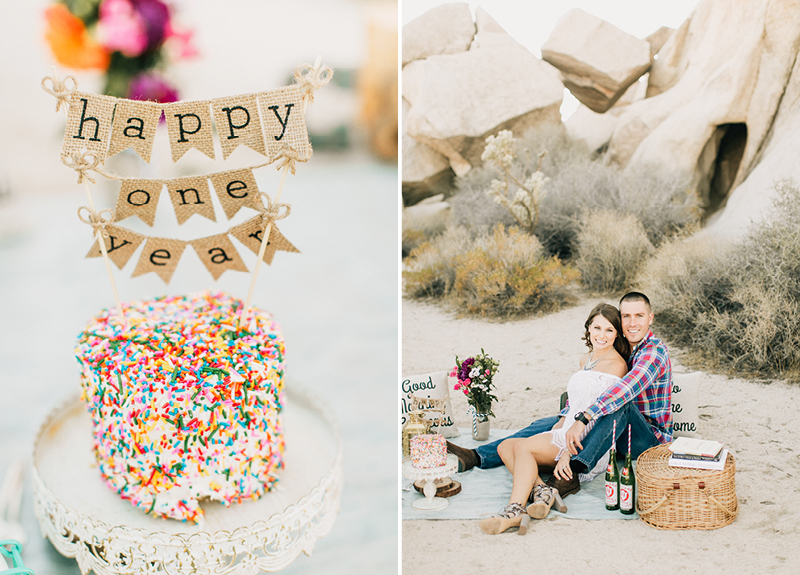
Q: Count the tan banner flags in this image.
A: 12